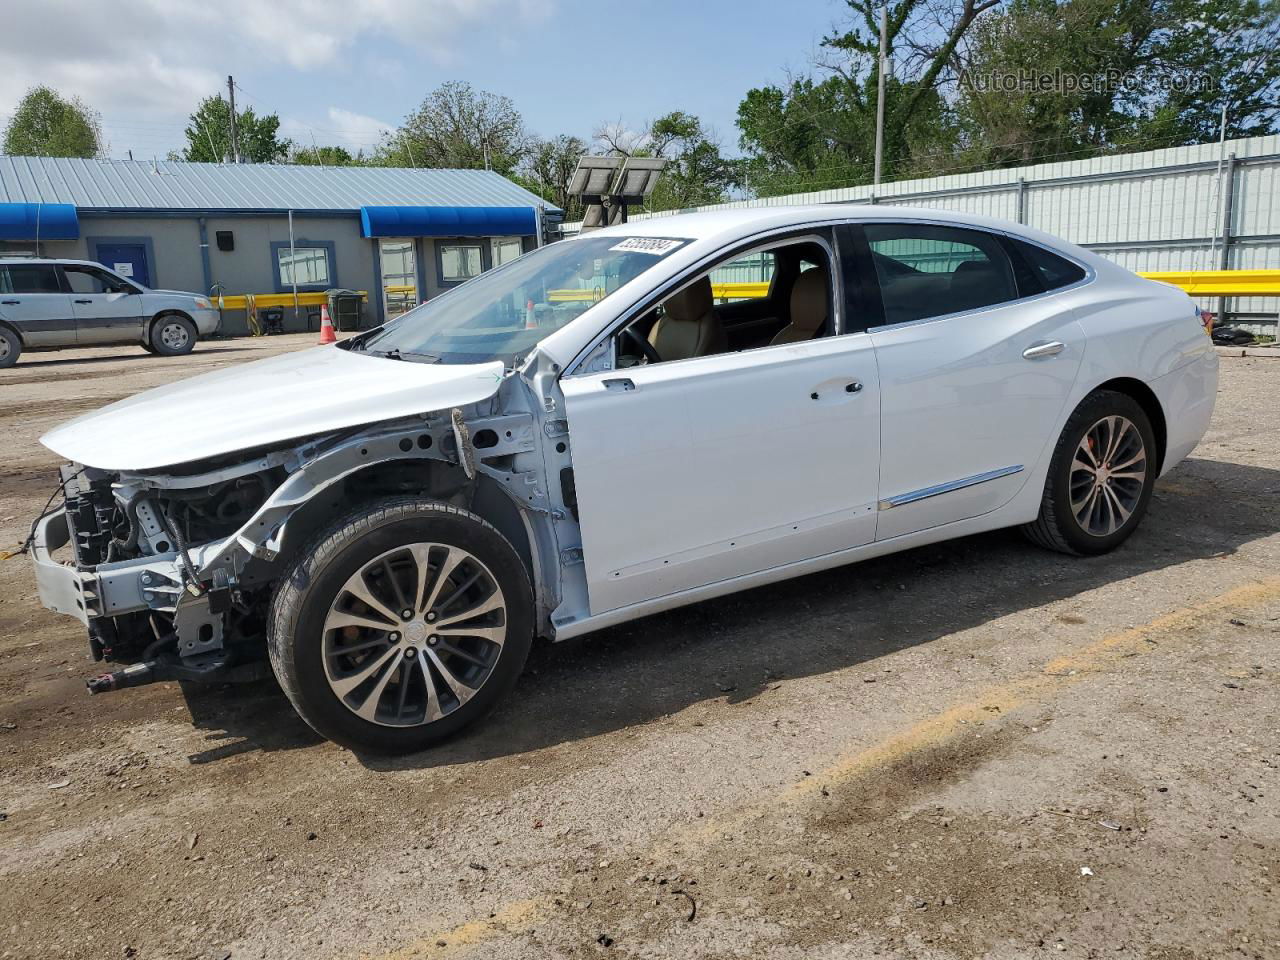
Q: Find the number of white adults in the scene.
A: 0